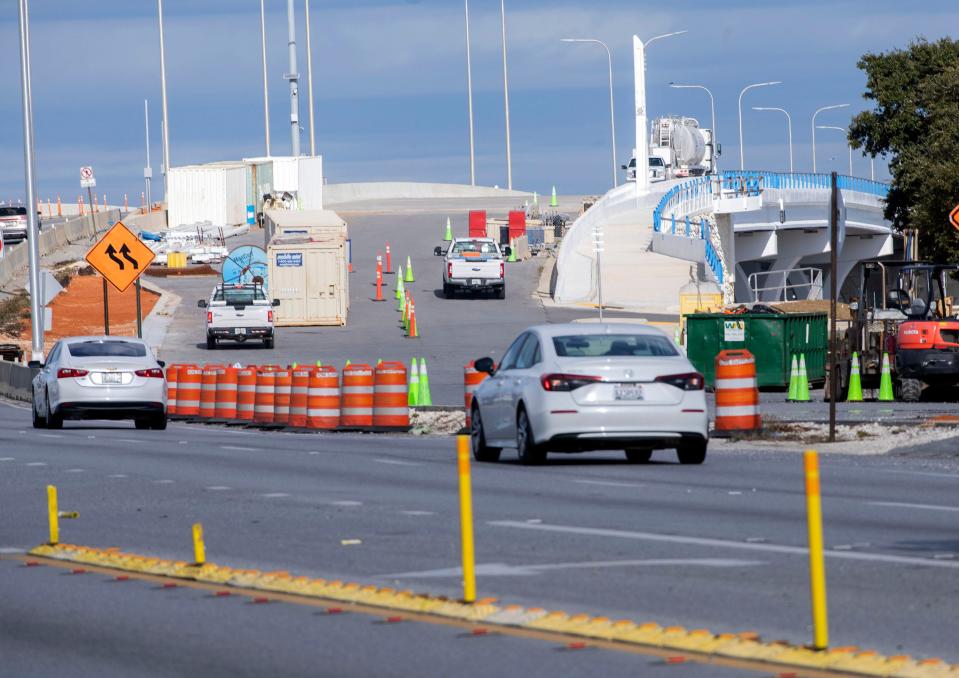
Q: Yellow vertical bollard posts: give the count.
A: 4